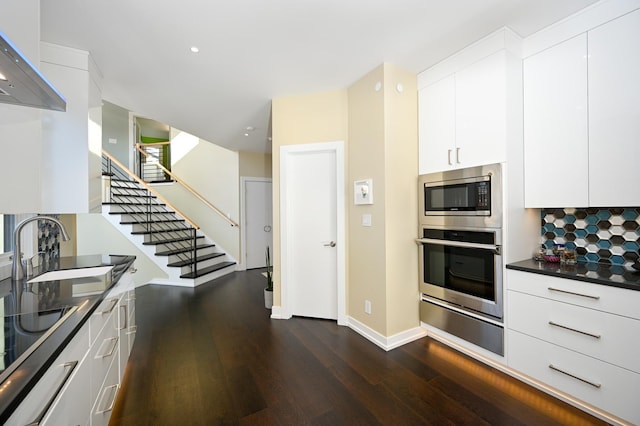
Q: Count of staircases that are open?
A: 1